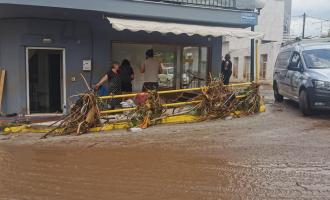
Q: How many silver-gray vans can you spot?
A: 1